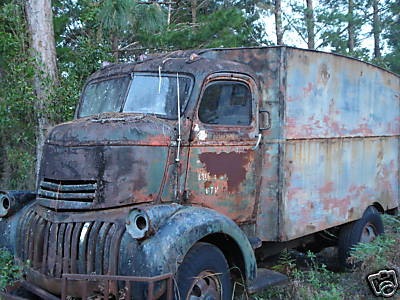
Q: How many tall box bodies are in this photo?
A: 1